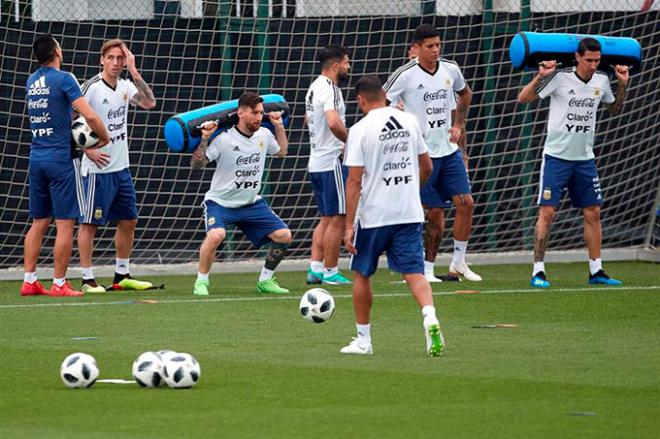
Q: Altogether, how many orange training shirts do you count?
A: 0